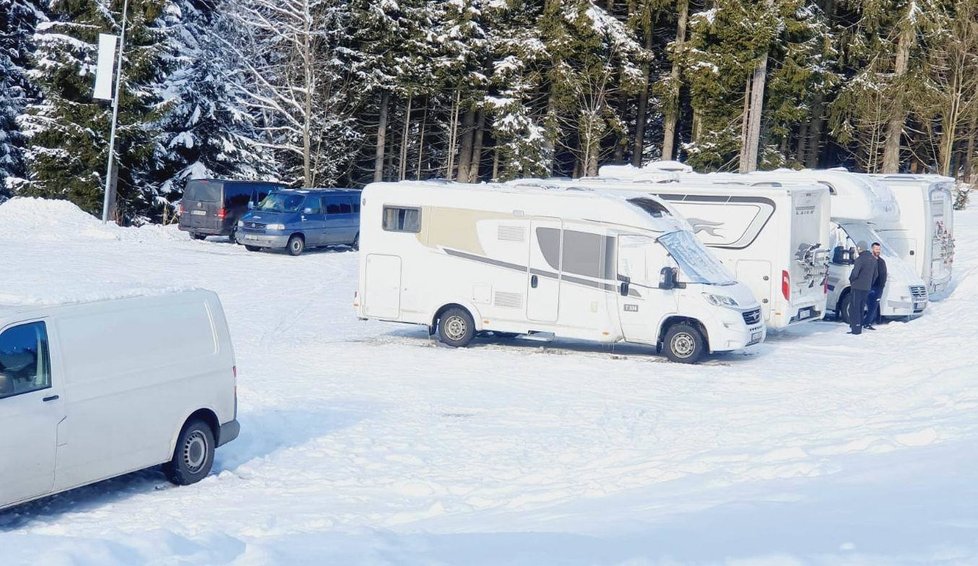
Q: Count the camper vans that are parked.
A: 4